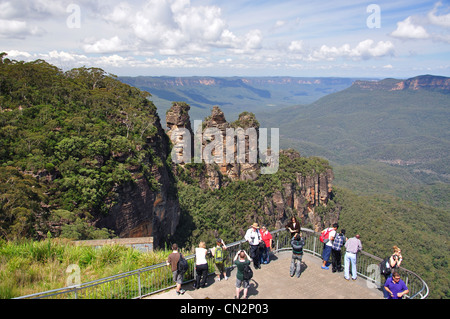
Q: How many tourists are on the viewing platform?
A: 13